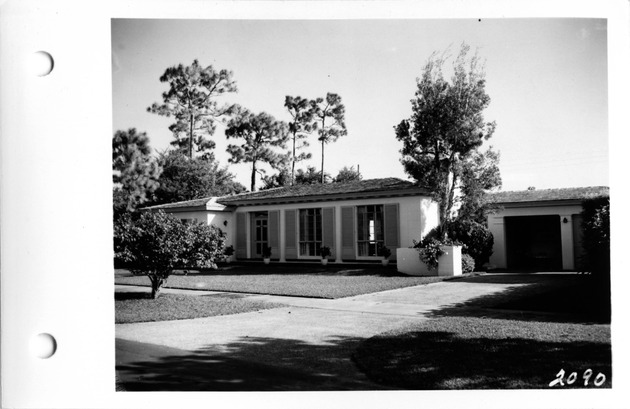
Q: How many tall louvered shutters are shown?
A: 6